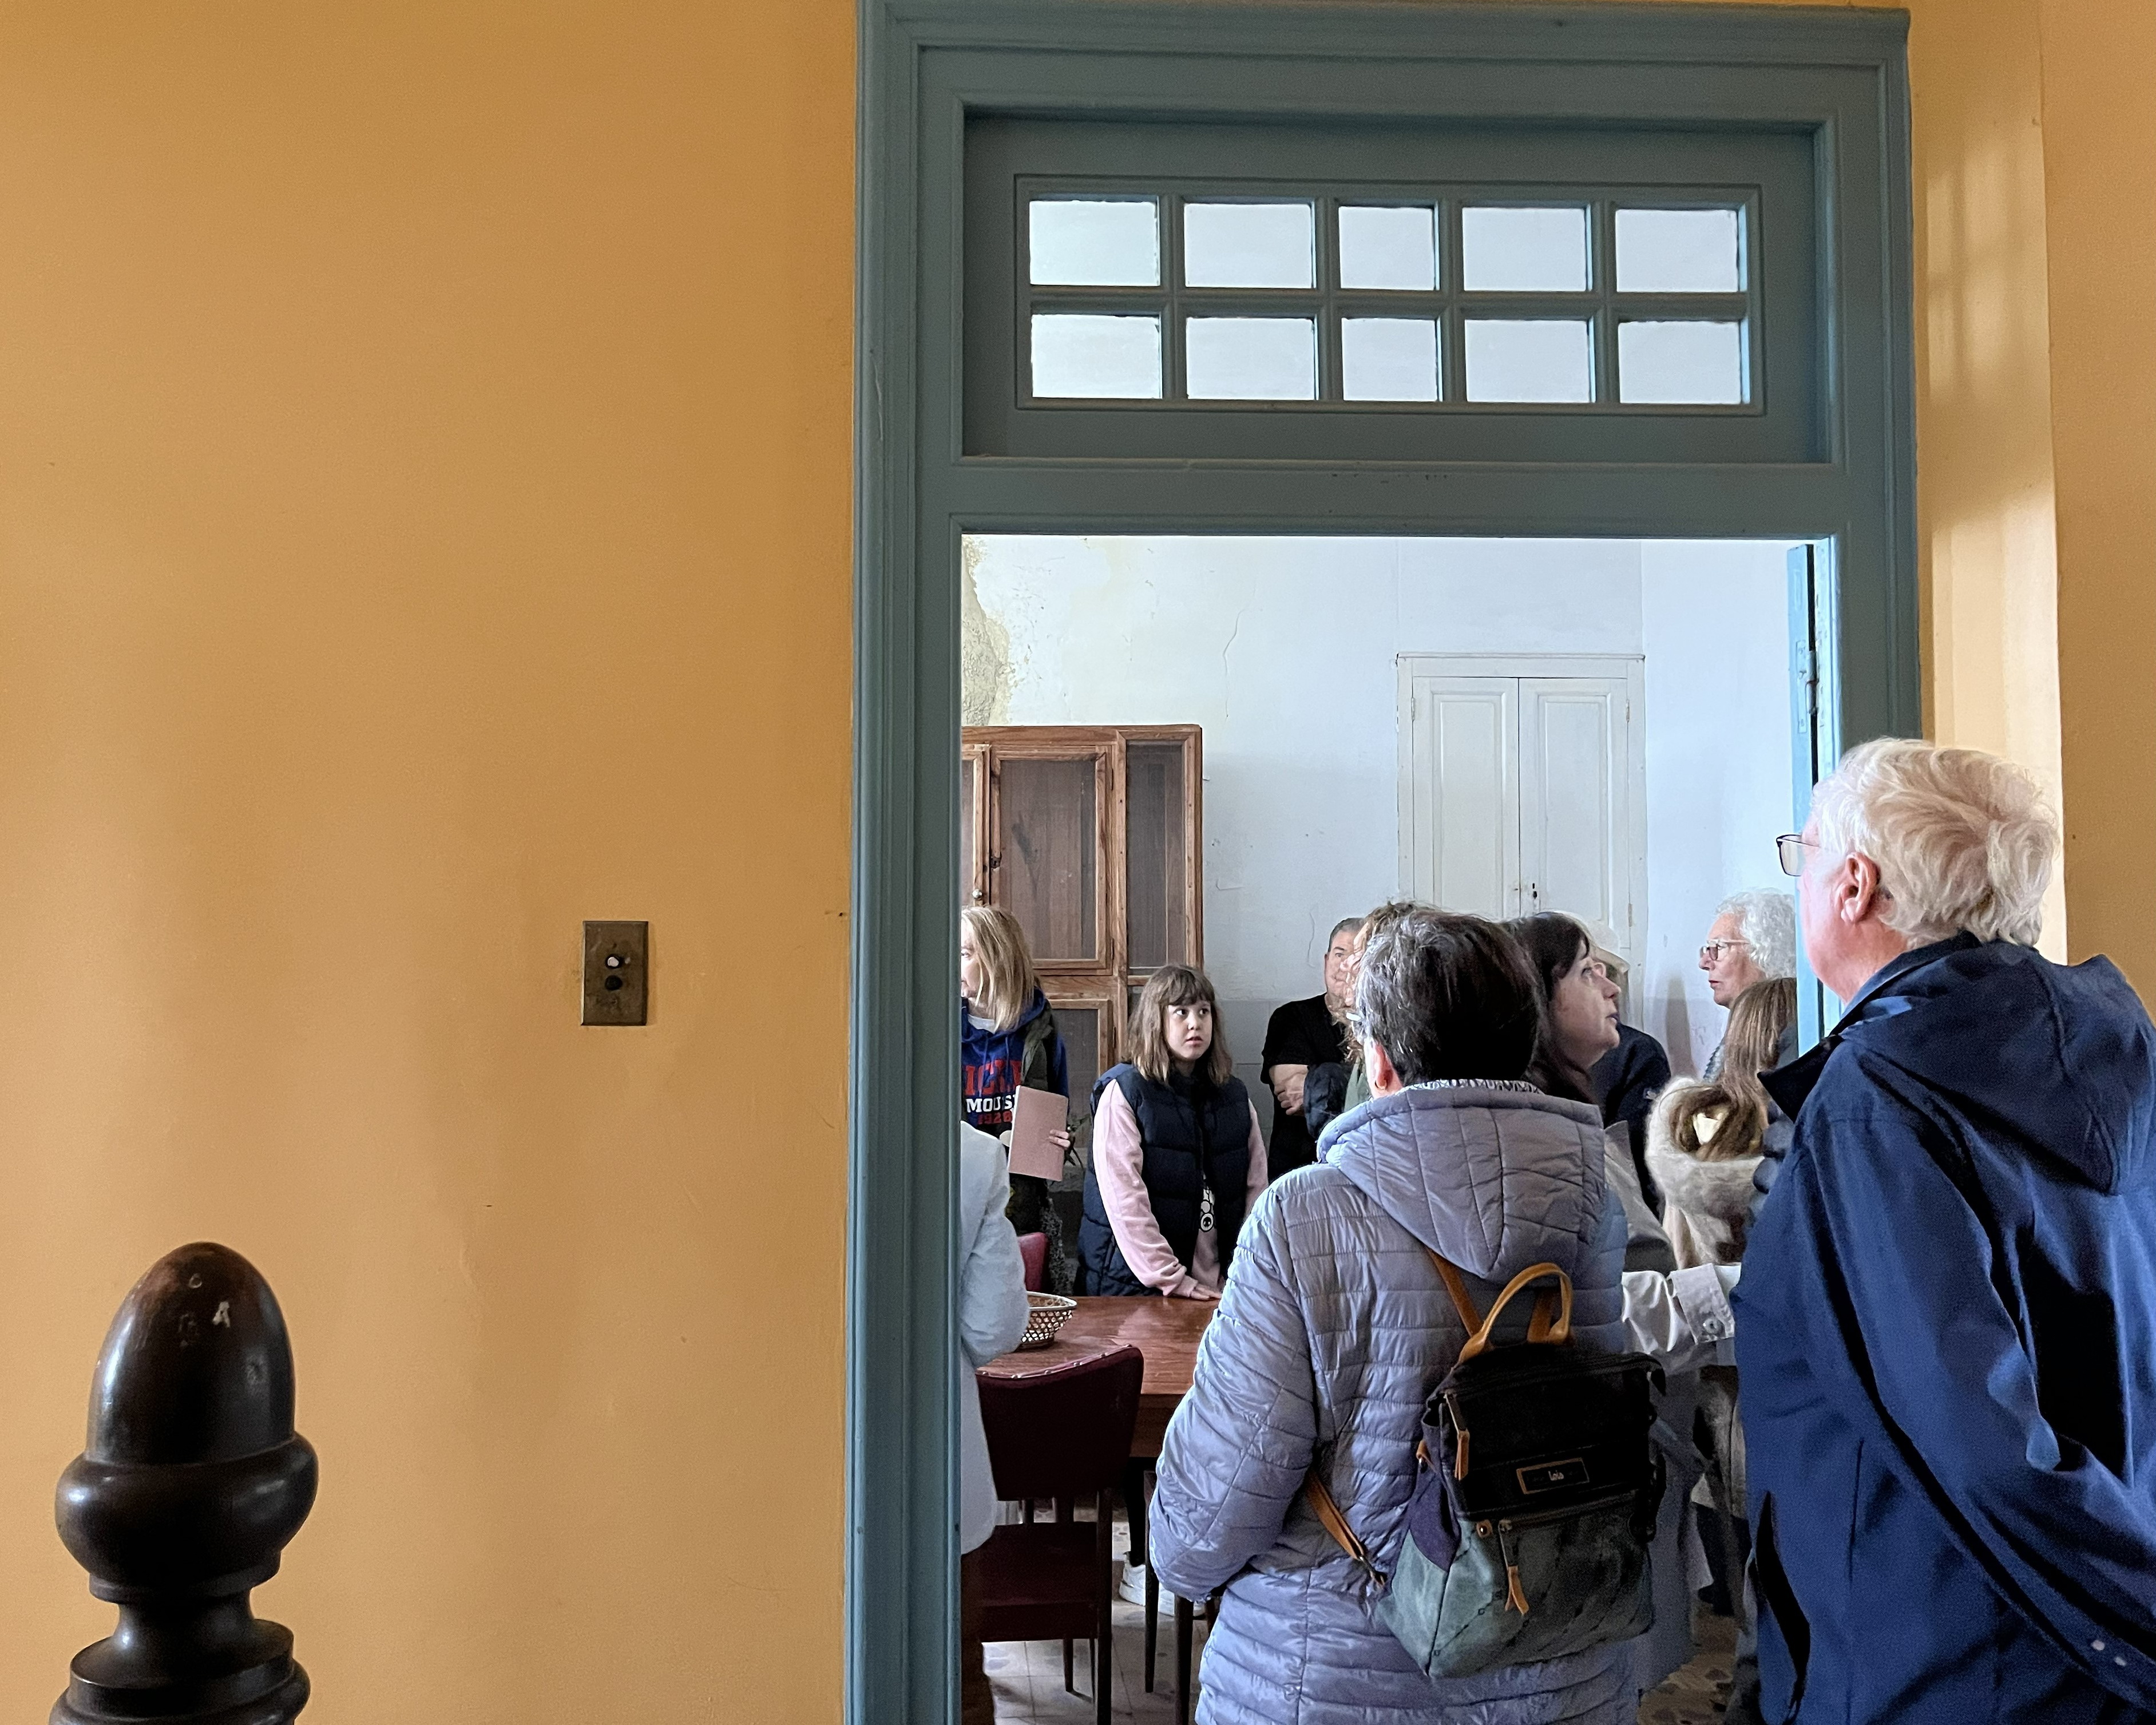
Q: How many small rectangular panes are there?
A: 10